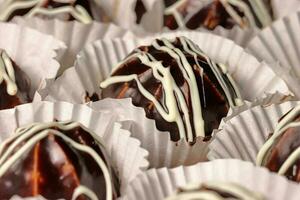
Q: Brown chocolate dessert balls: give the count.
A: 7